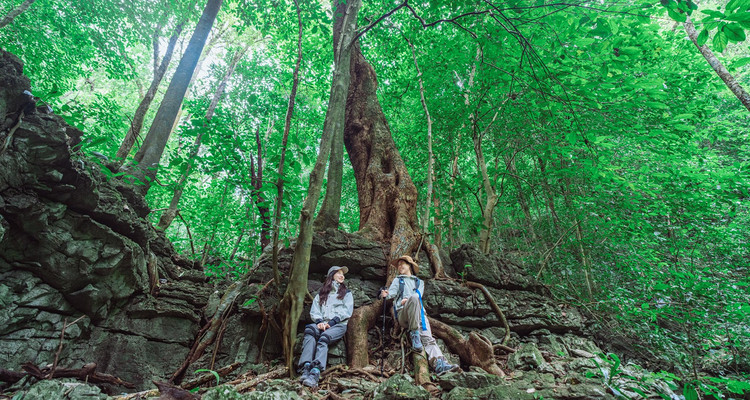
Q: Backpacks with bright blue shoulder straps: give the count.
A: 1